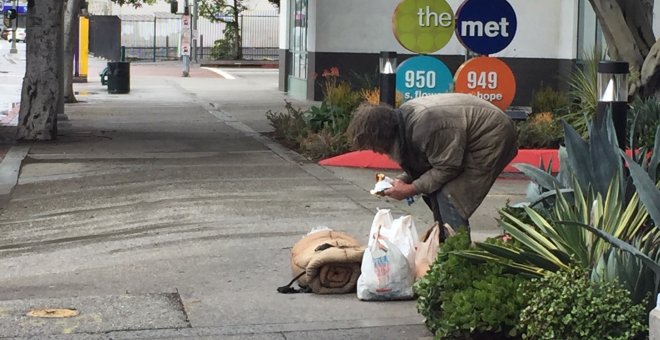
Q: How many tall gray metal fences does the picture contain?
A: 1